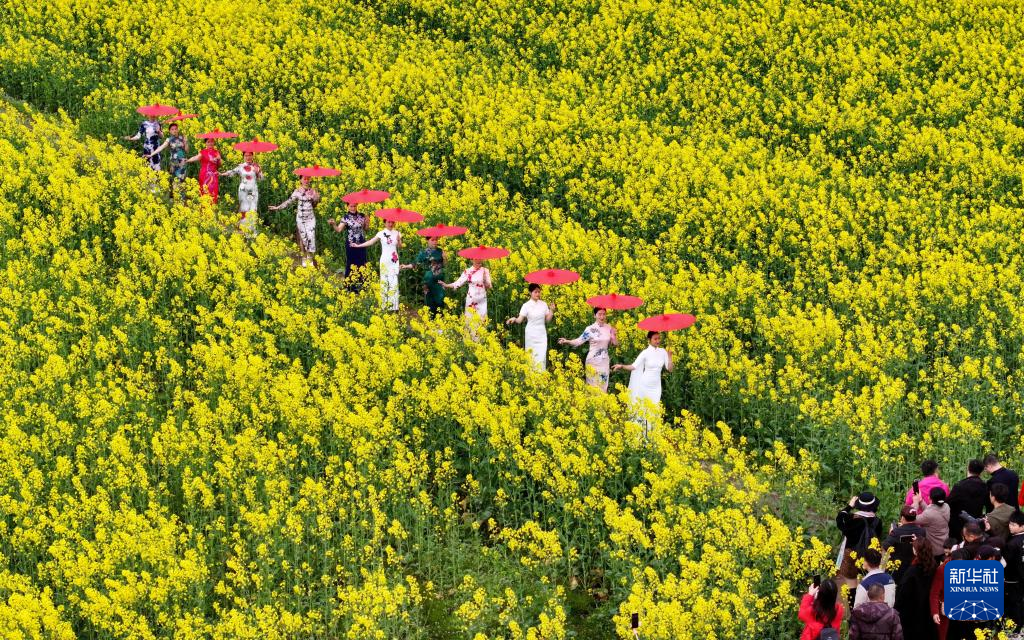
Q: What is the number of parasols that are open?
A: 12